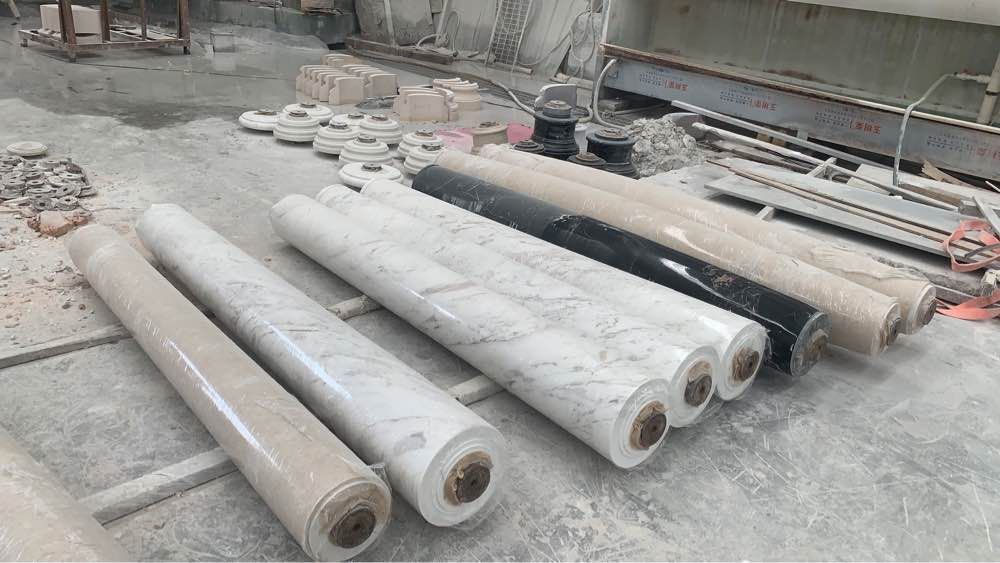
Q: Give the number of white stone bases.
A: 10